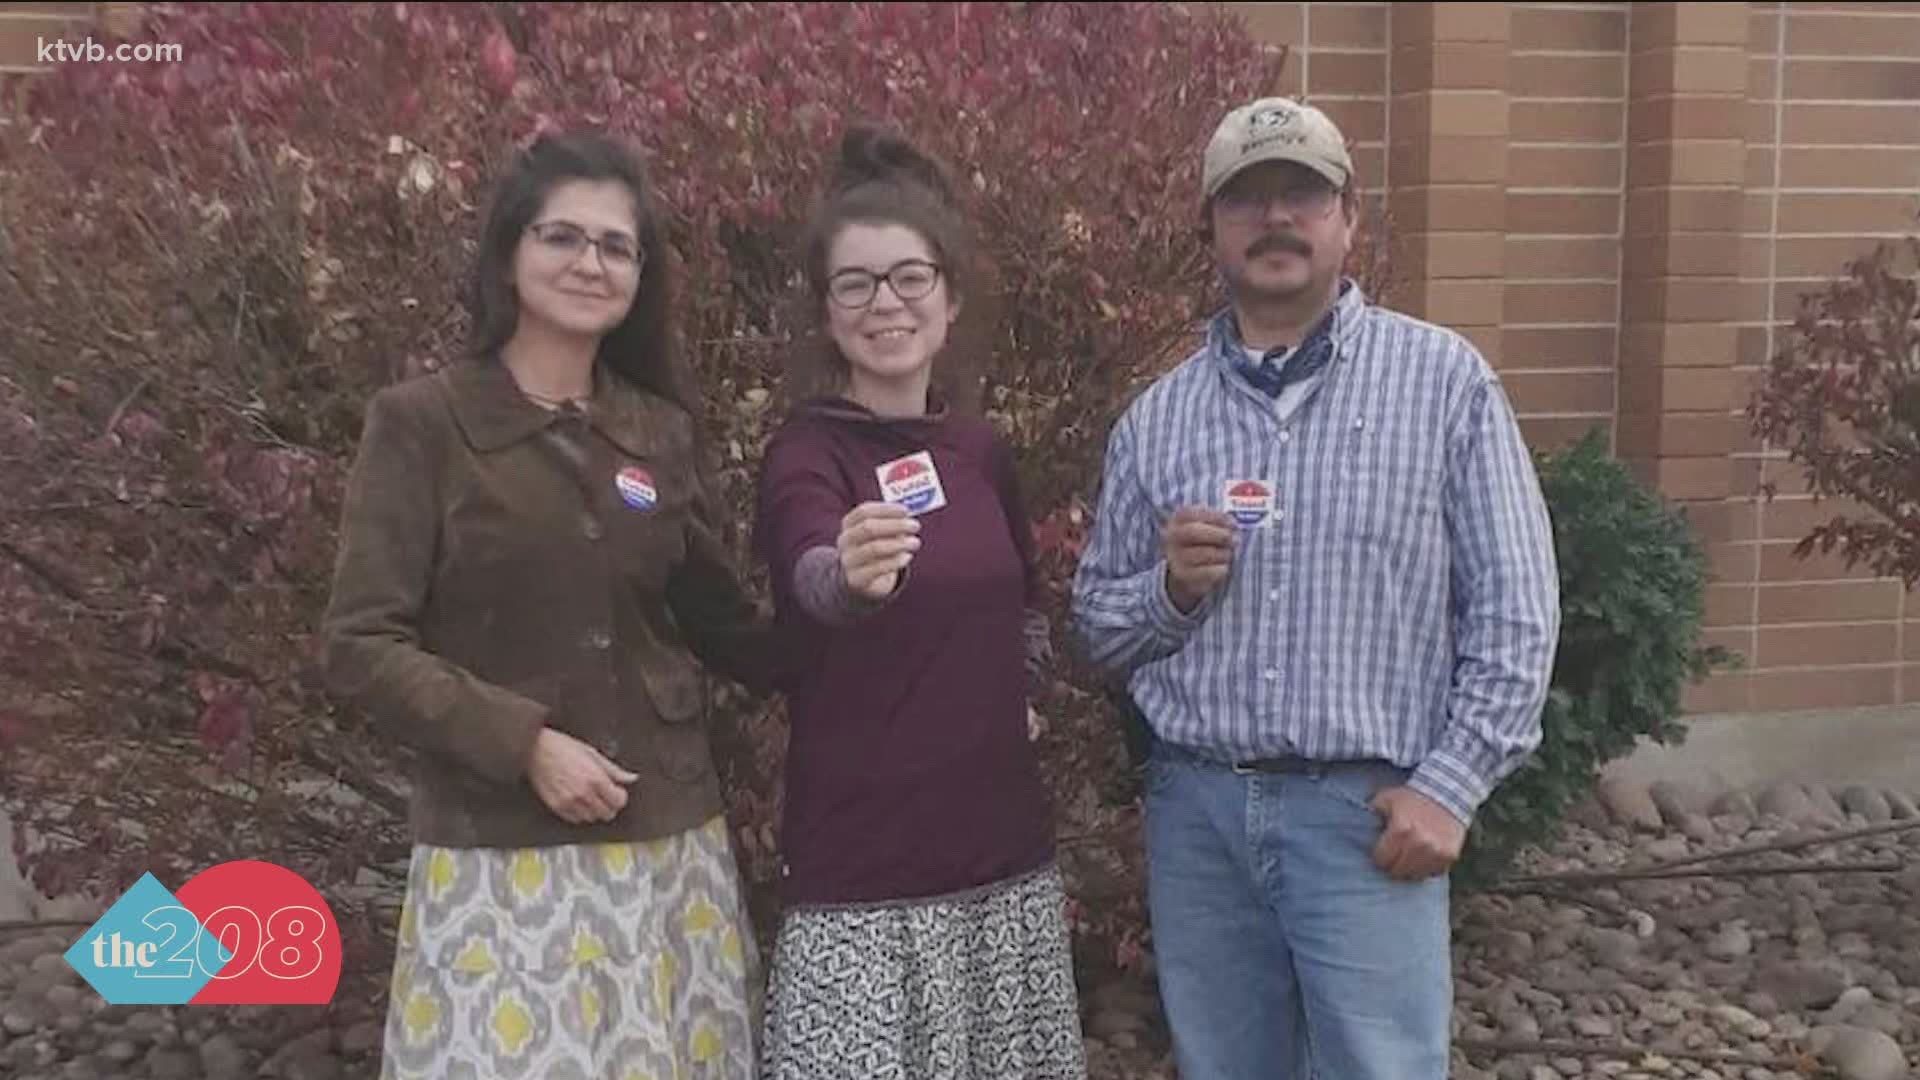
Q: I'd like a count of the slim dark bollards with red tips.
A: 0